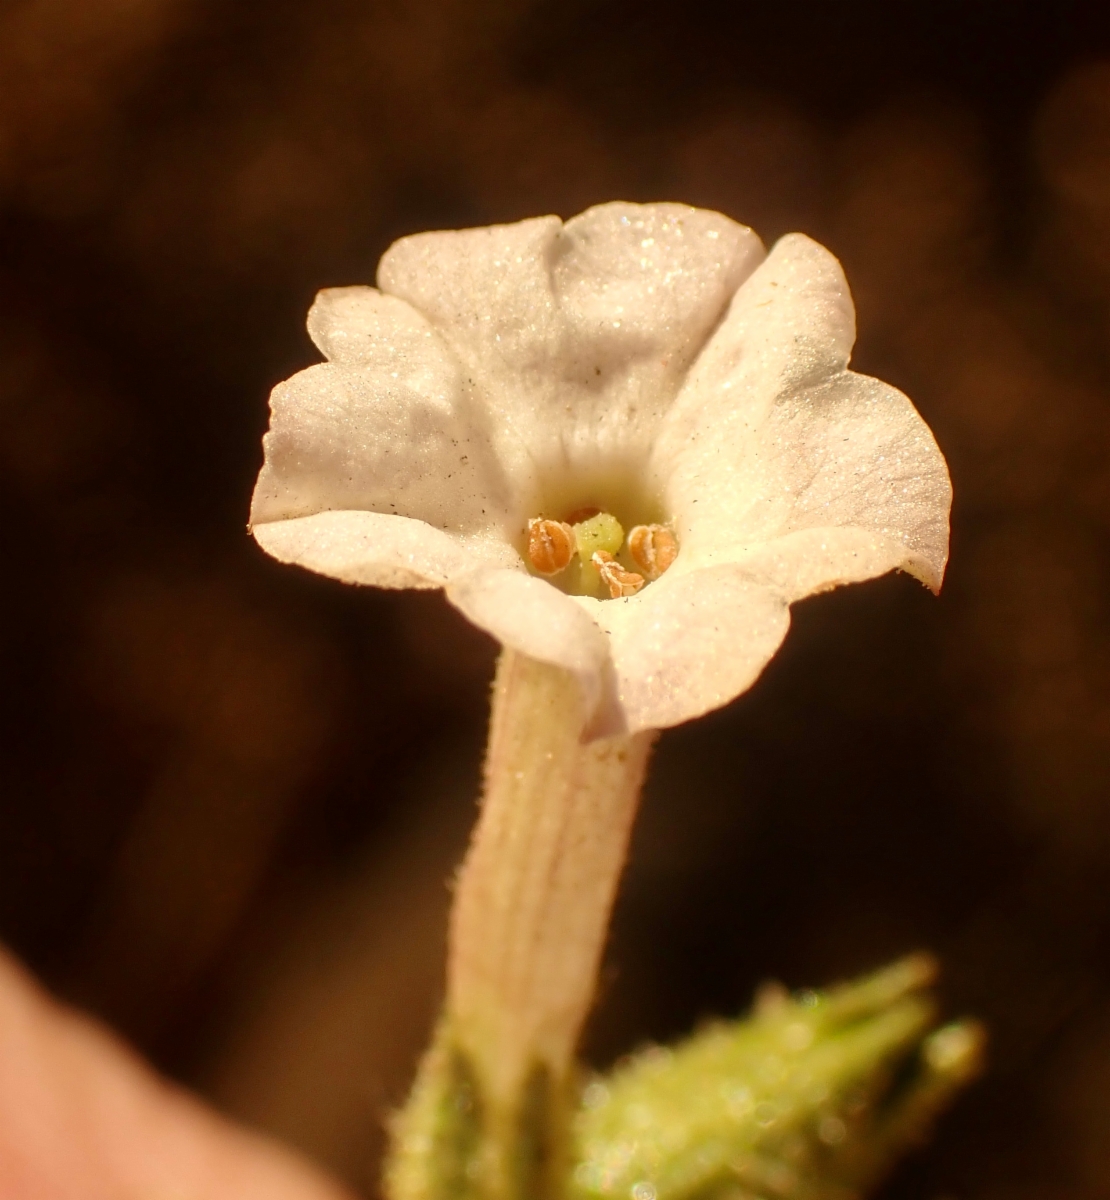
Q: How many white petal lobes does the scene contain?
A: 5